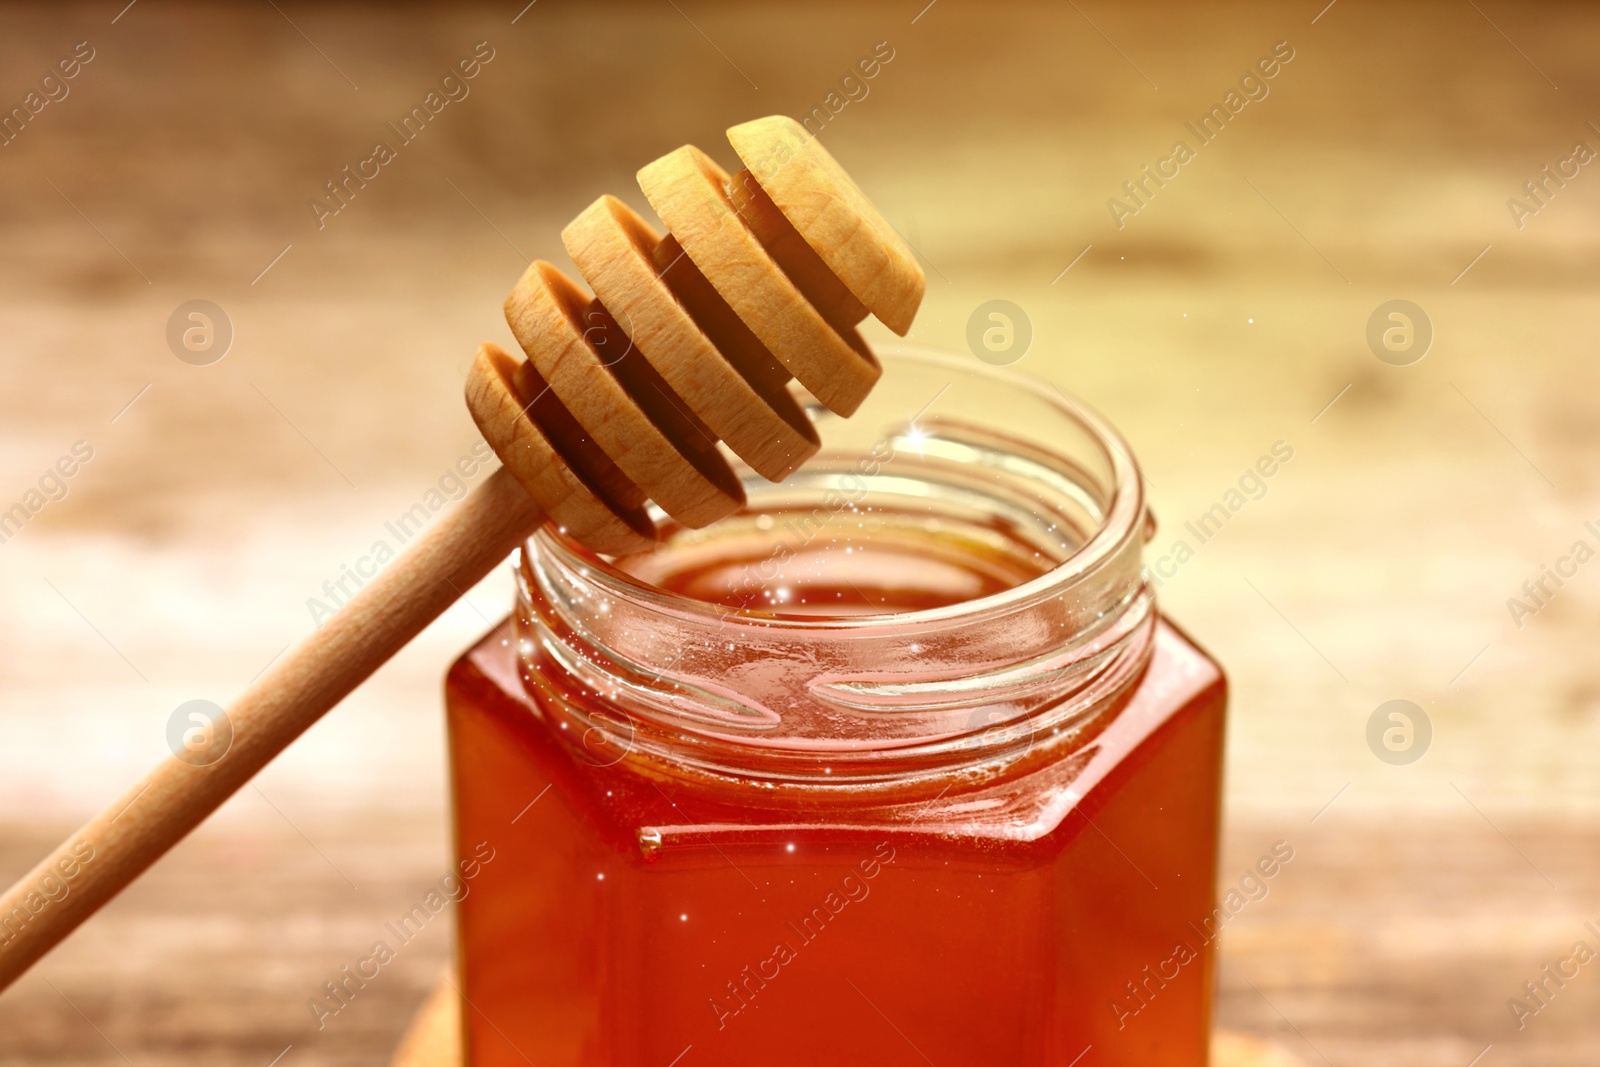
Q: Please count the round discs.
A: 5